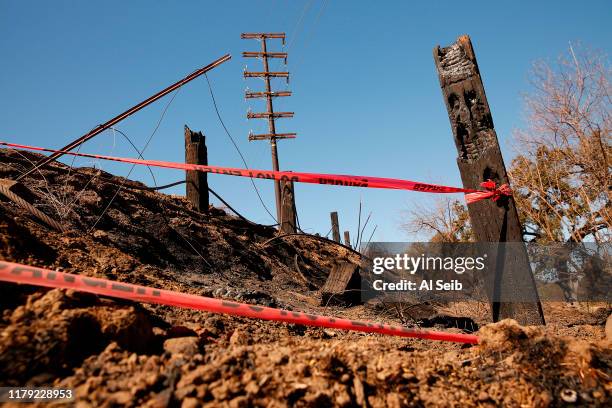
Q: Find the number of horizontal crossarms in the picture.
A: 6